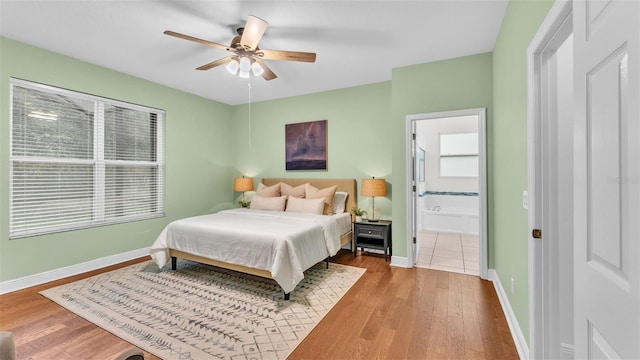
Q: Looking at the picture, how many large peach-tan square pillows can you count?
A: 3